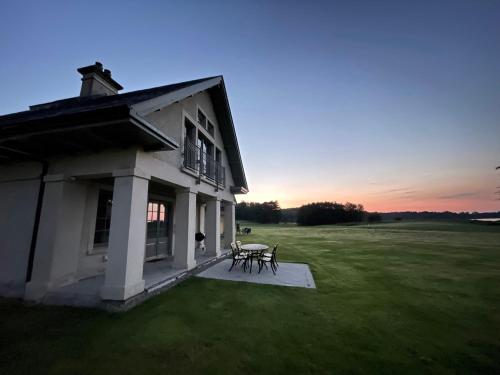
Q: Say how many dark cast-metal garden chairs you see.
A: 4